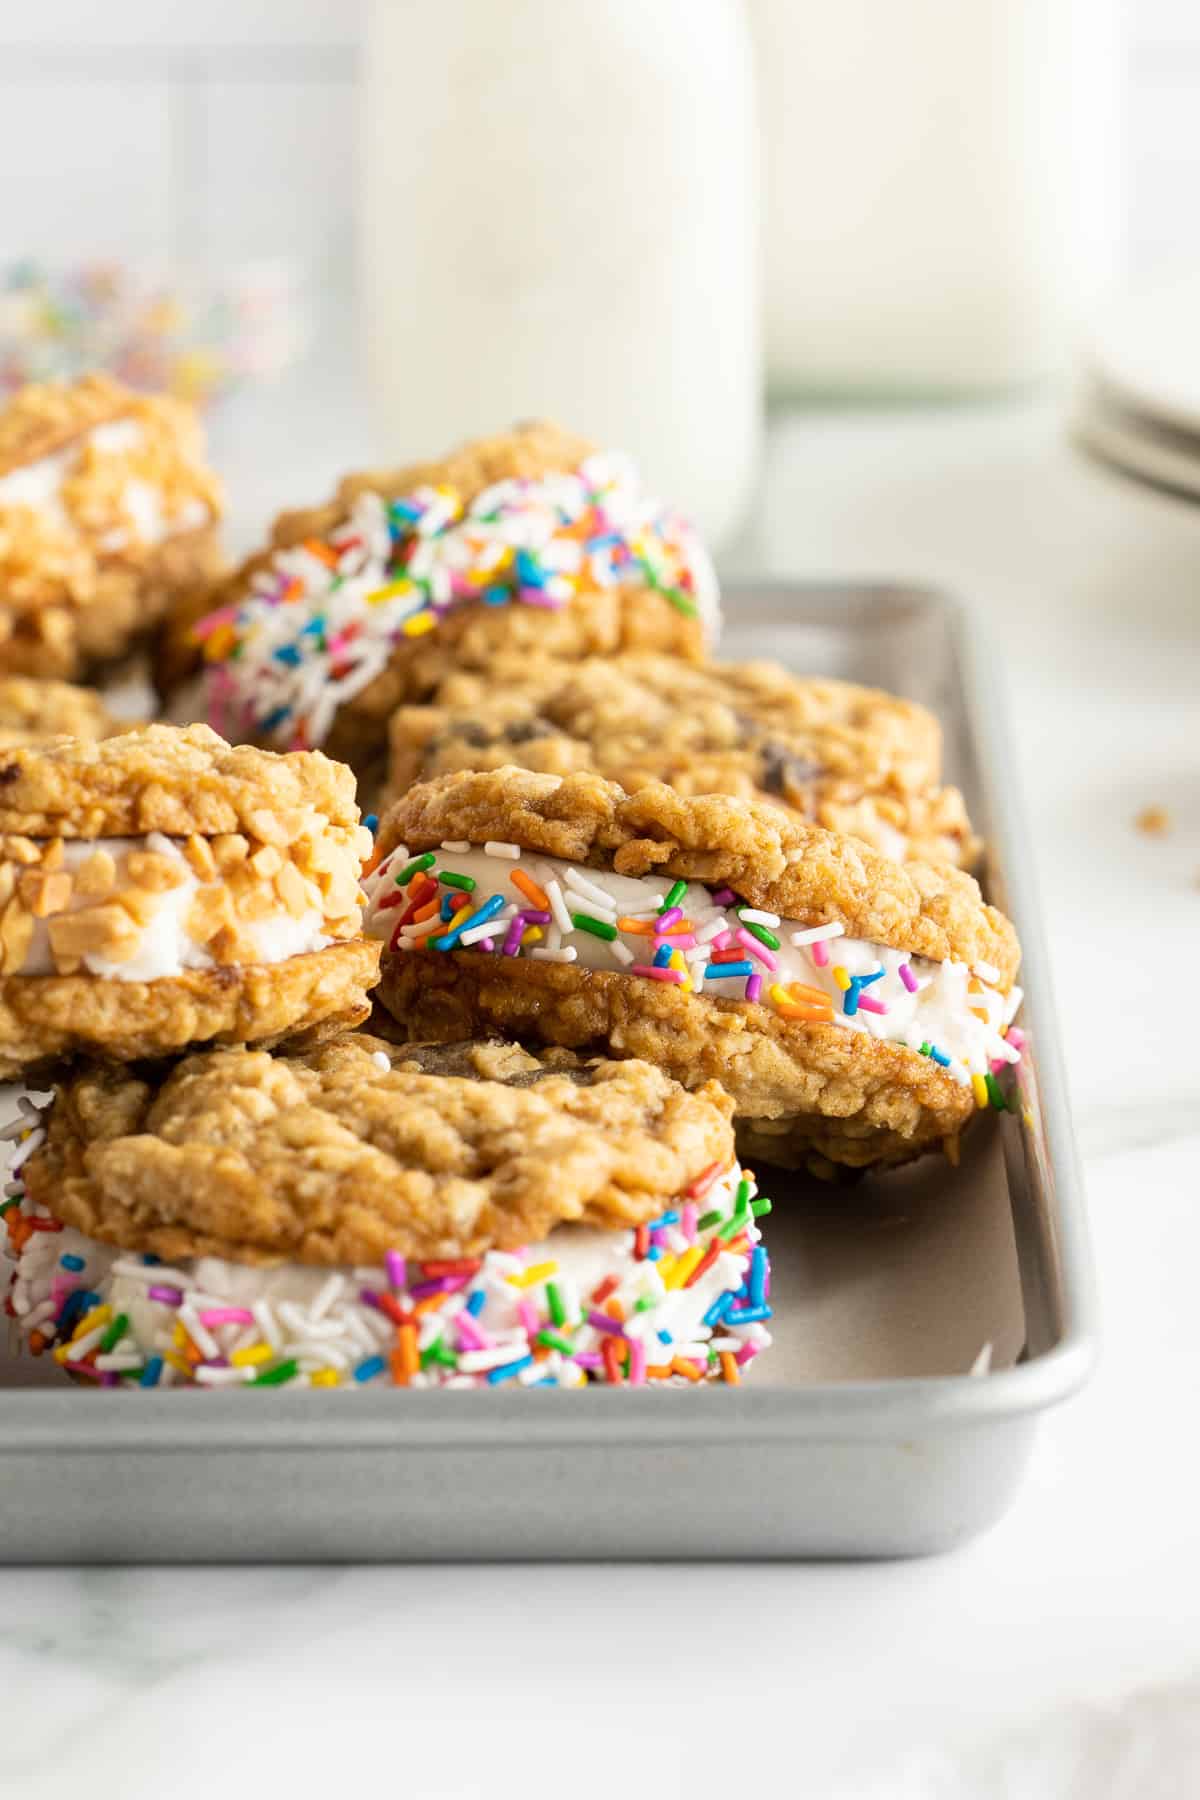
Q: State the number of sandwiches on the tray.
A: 7